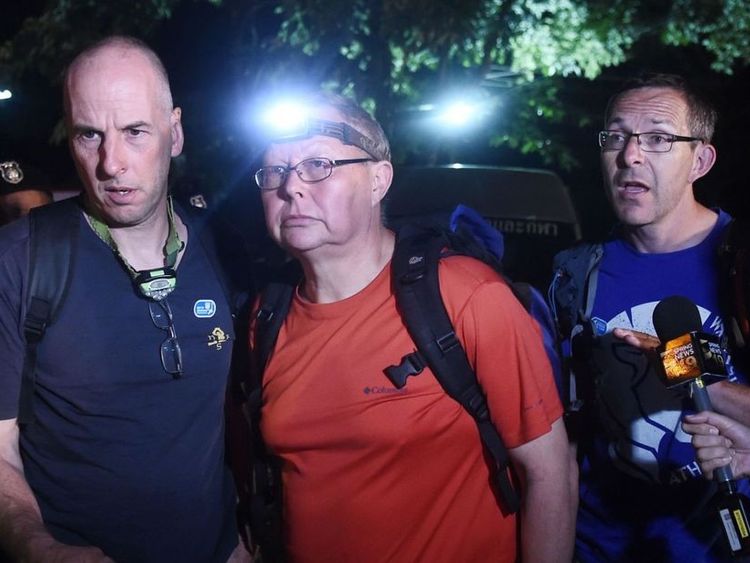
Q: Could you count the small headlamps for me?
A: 2